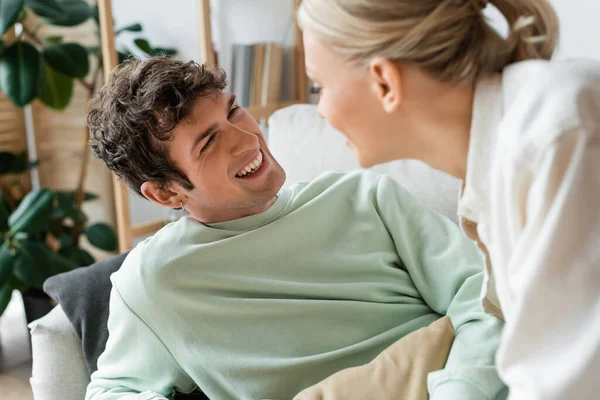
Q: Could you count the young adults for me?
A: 2